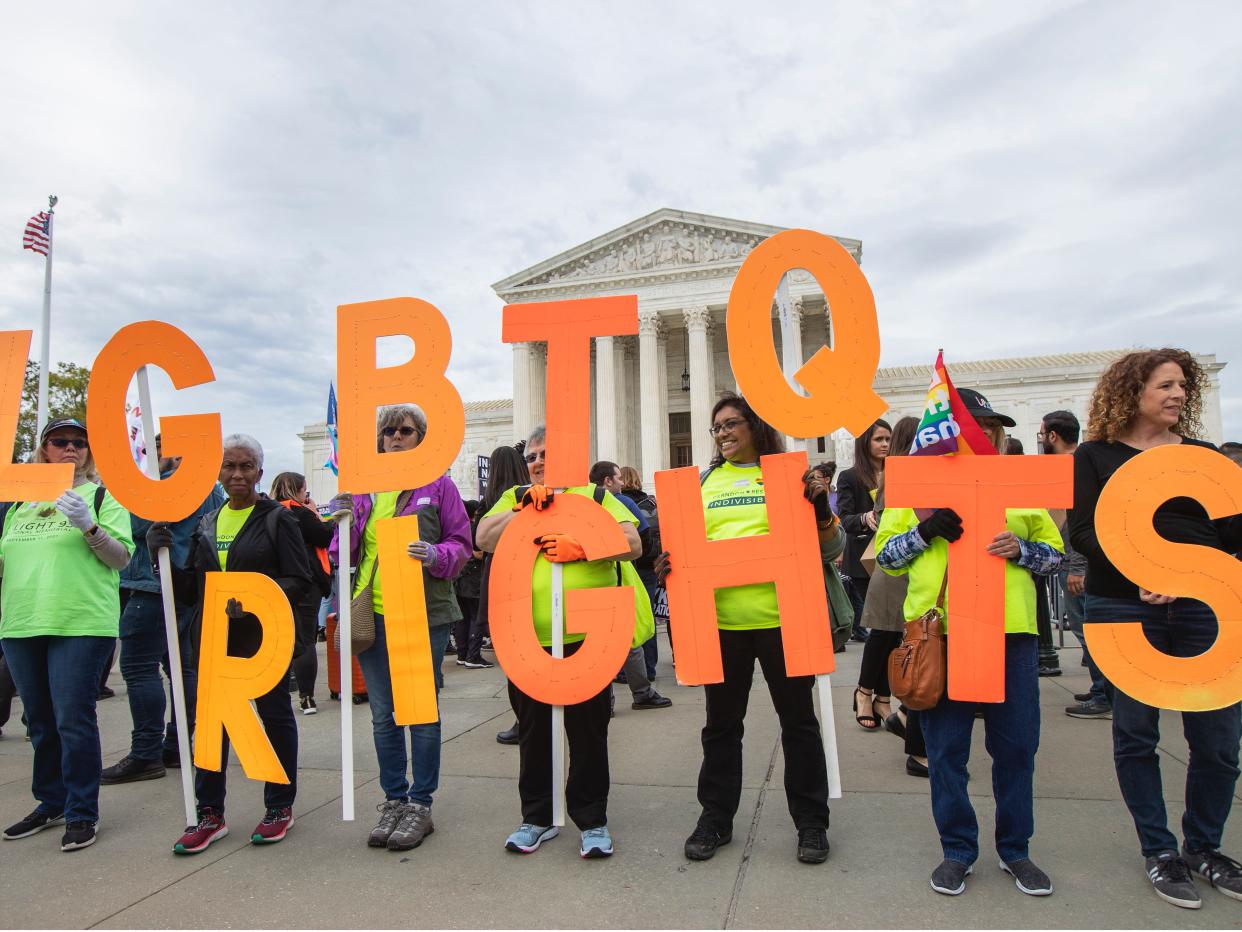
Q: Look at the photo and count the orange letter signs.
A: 11